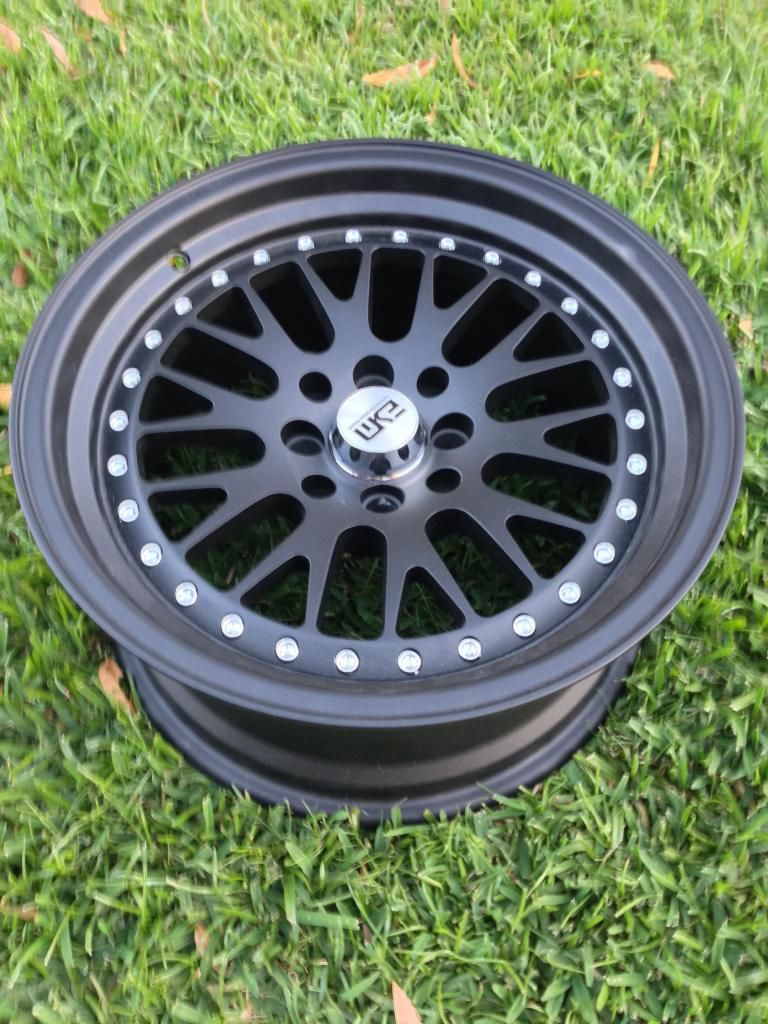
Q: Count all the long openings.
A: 10